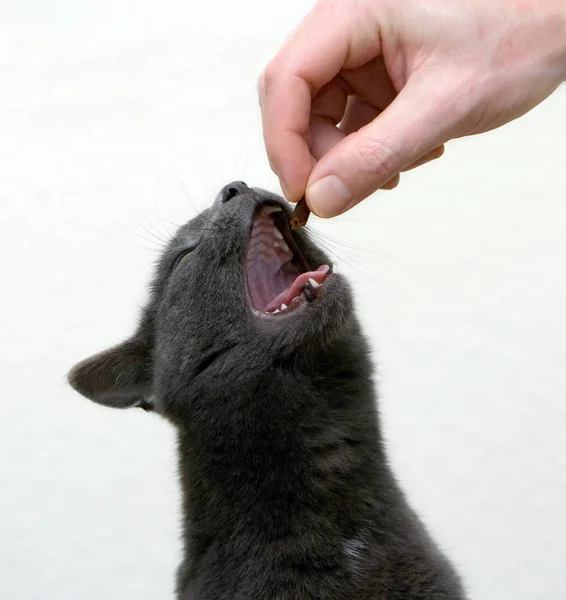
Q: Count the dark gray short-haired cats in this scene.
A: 1